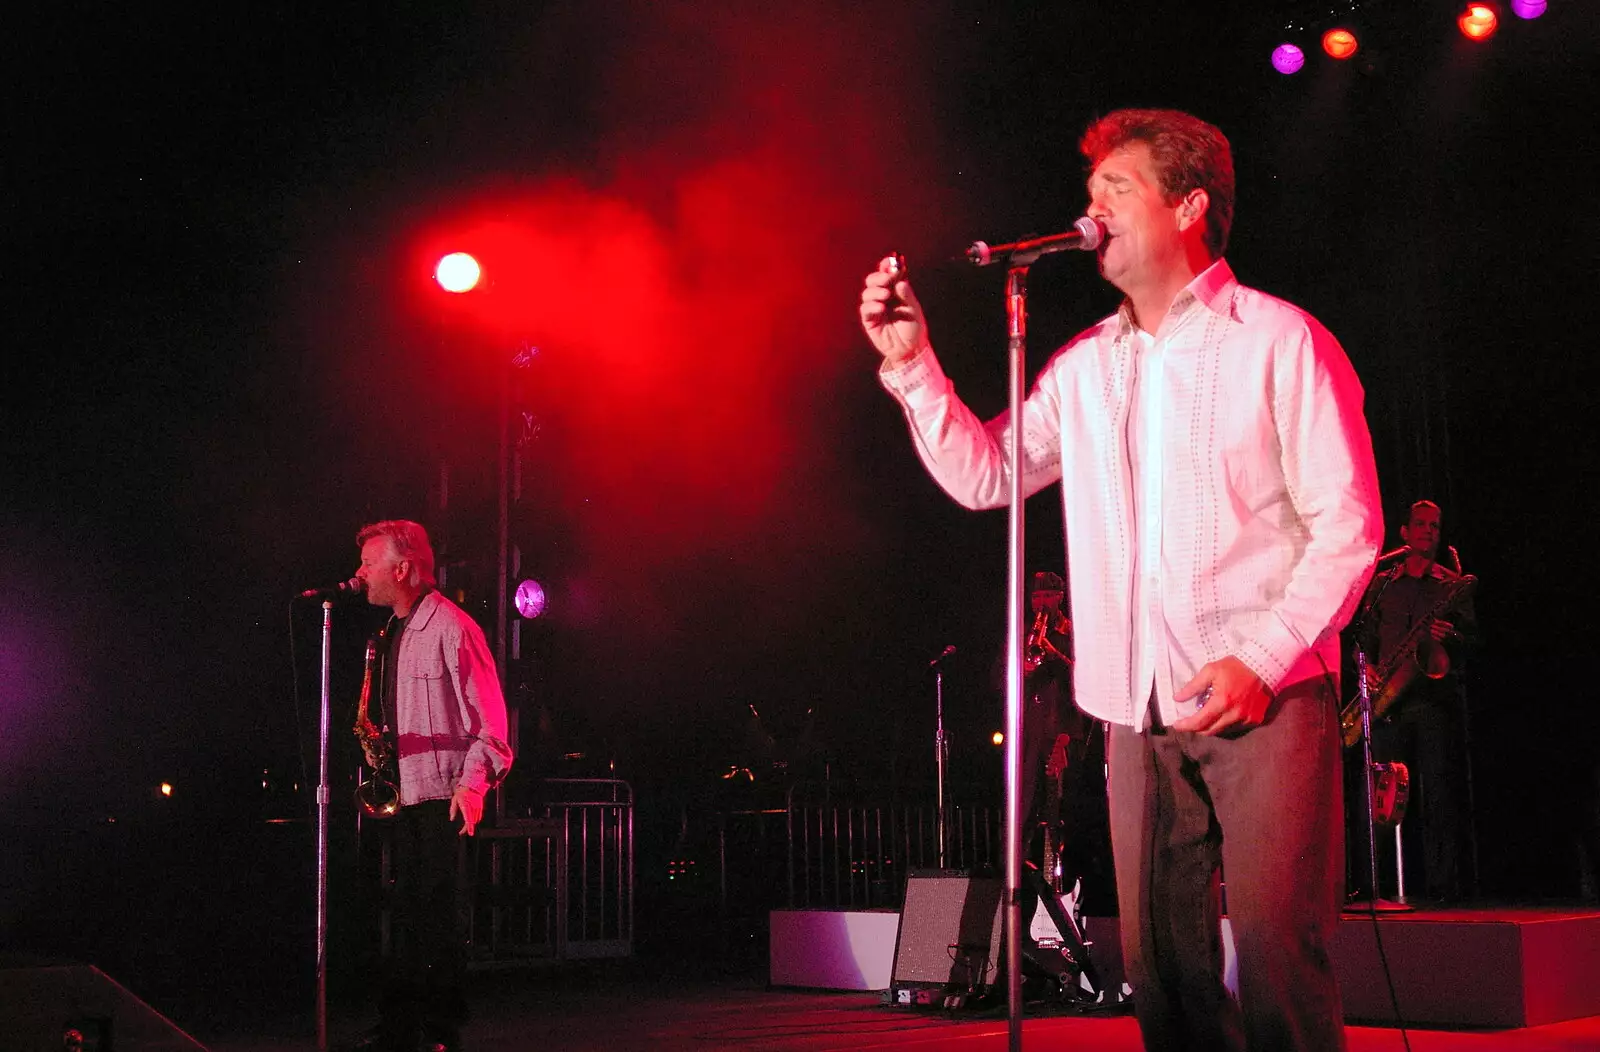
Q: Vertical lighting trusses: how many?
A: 1